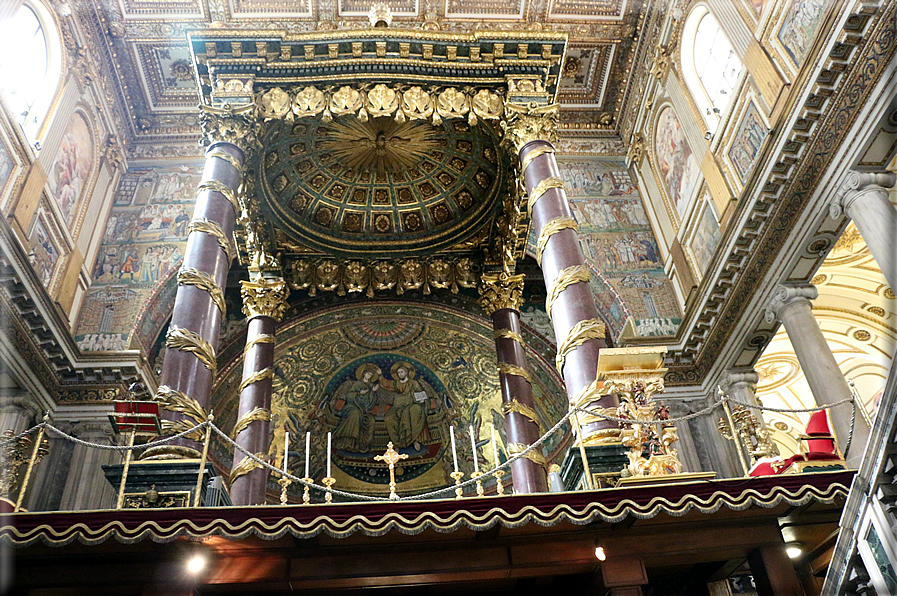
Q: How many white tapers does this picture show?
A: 6